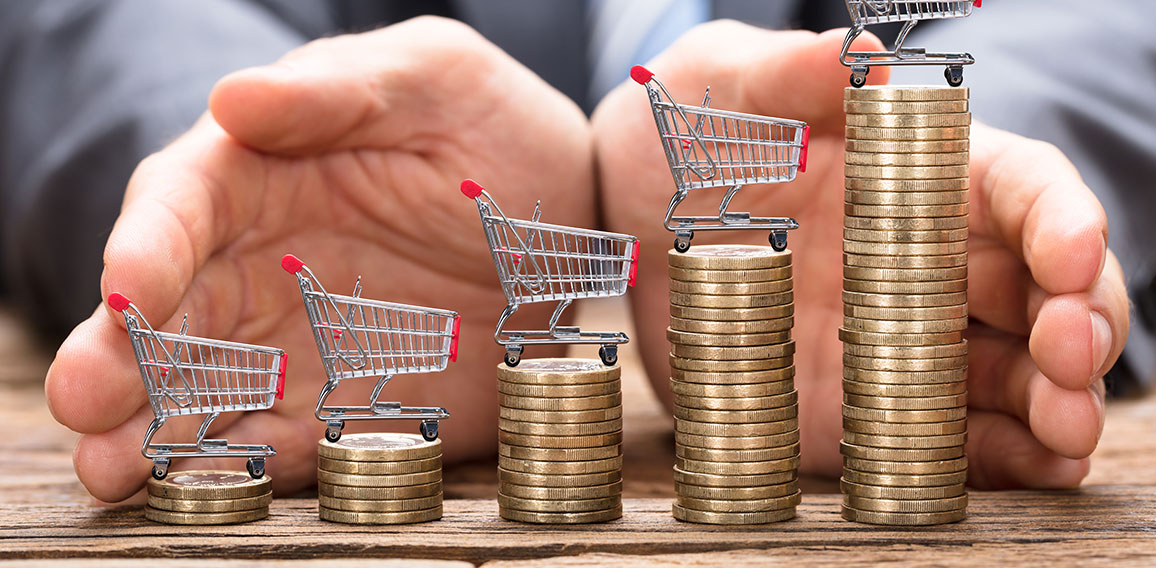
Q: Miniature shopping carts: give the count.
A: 5